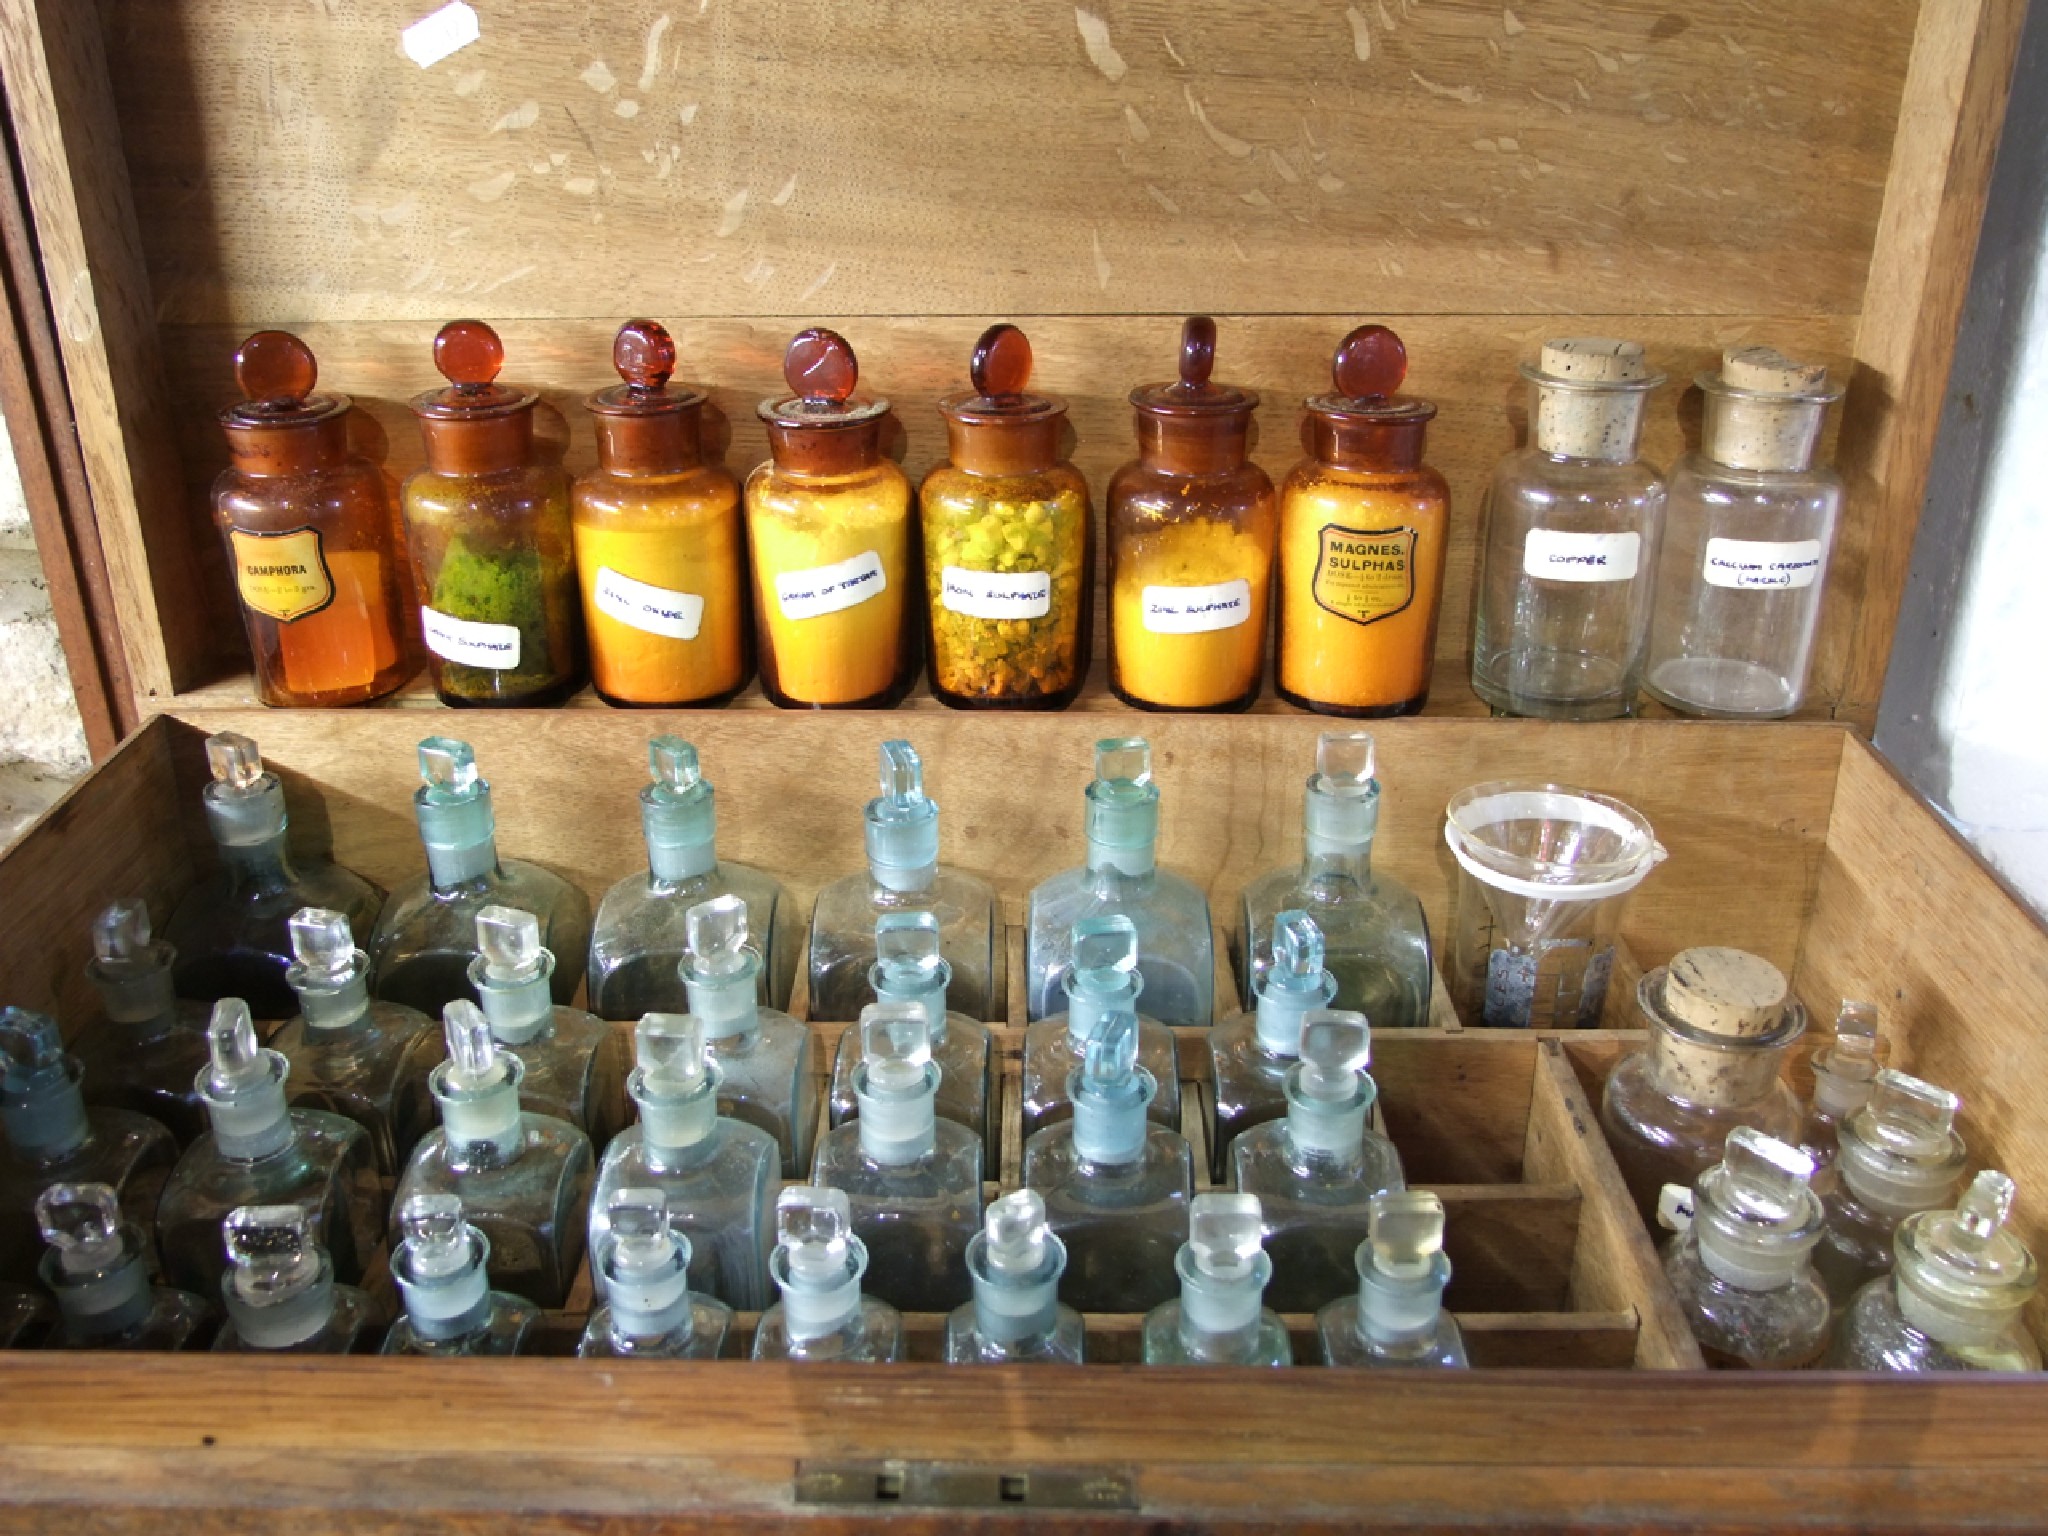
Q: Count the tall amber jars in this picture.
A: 7